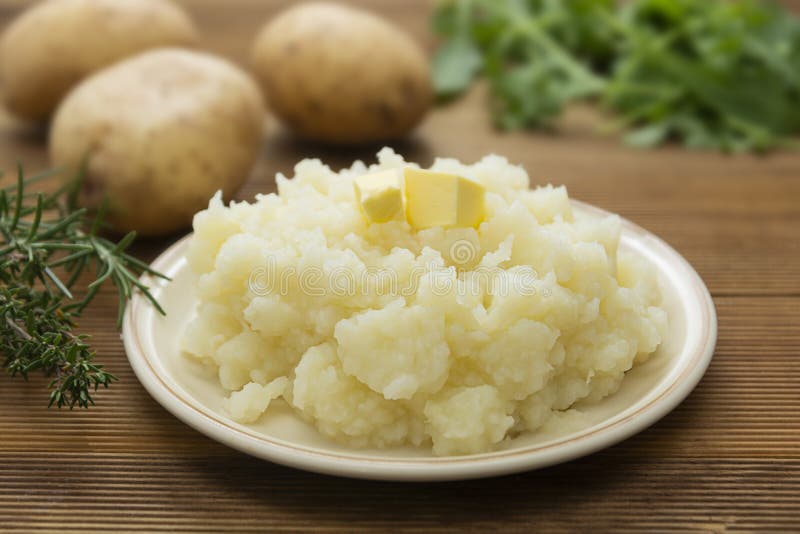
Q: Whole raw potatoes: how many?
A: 3